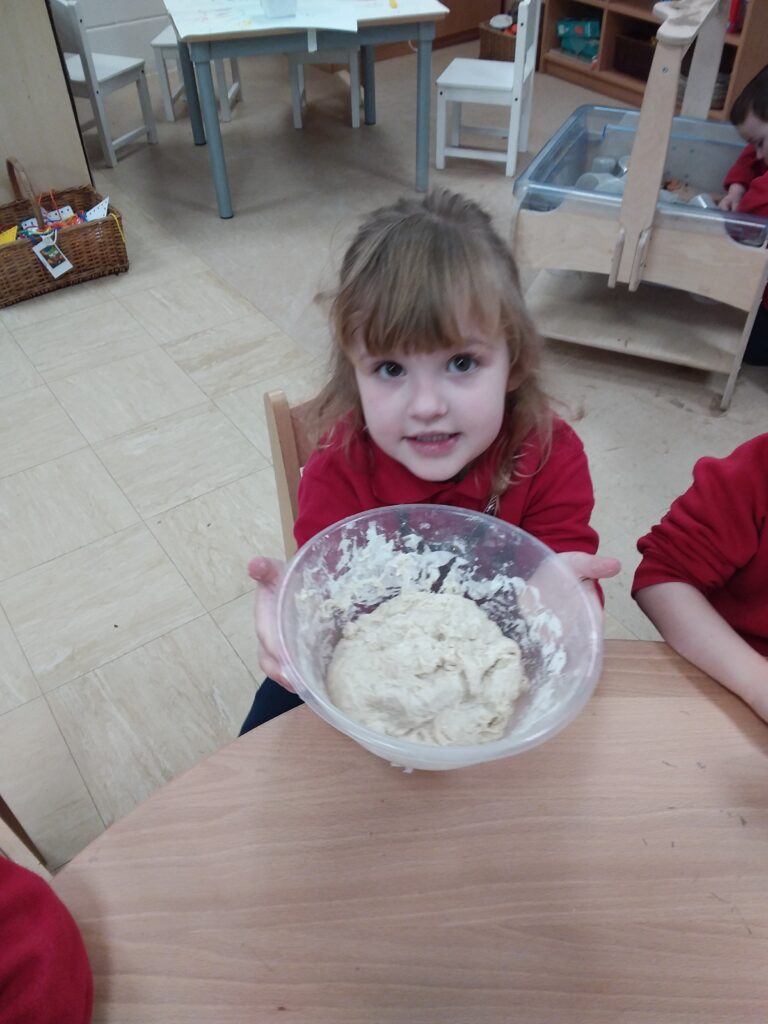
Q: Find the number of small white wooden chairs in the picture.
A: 4